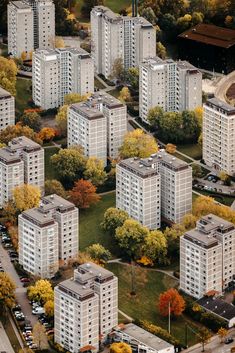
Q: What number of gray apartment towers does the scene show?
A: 12